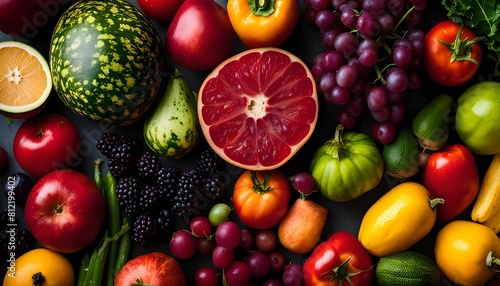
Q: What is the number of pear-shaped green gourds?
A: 1